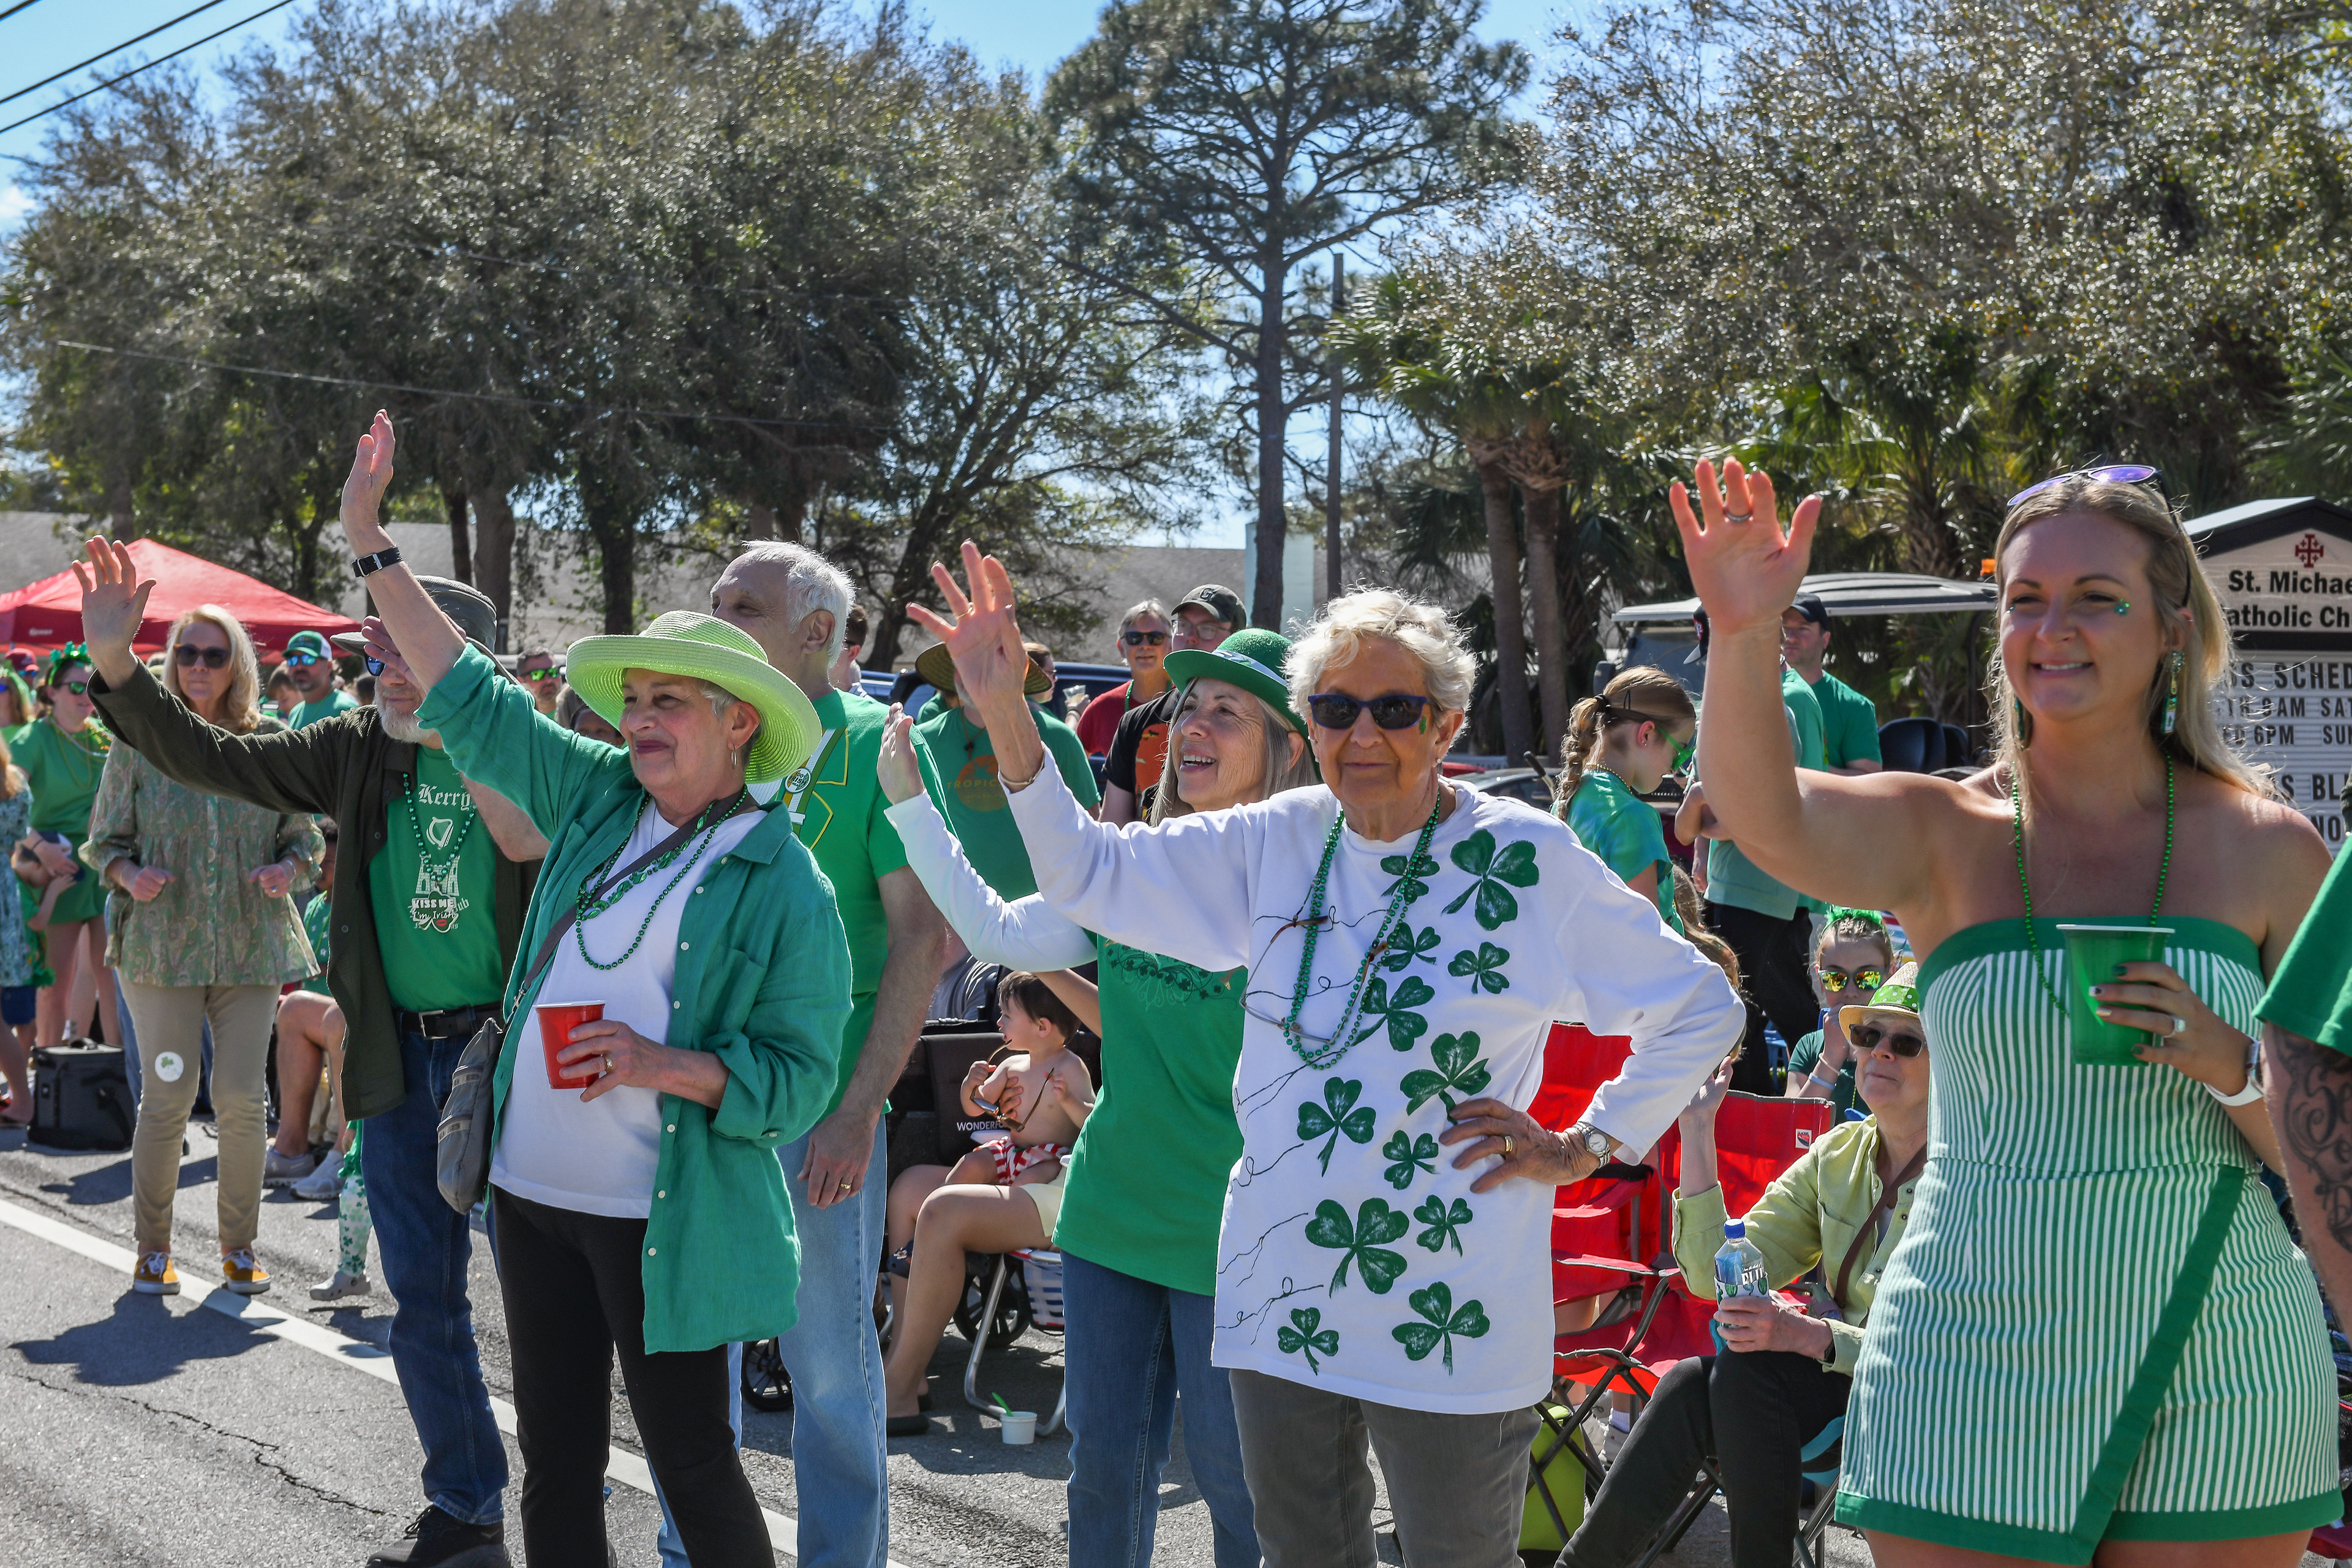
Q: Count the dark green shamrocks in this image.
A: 12